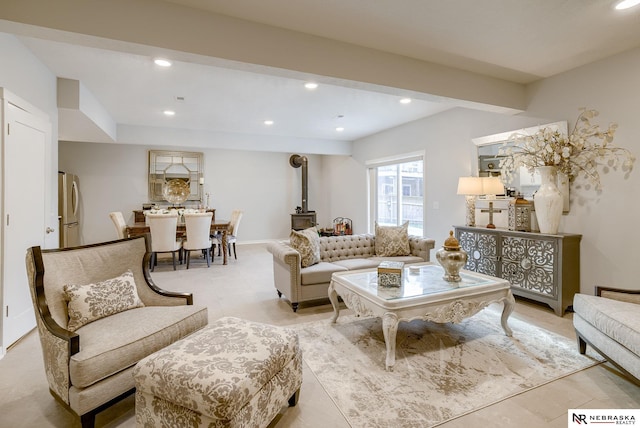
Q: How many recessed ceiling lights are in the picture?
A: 7